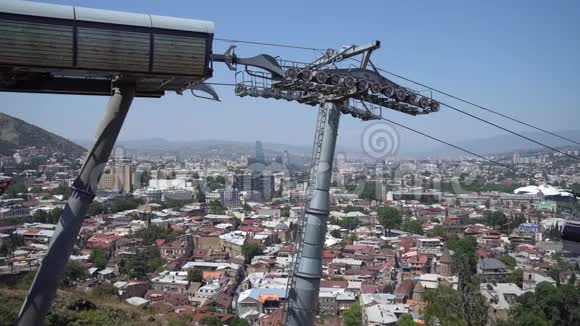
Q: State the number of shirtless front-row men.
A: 0